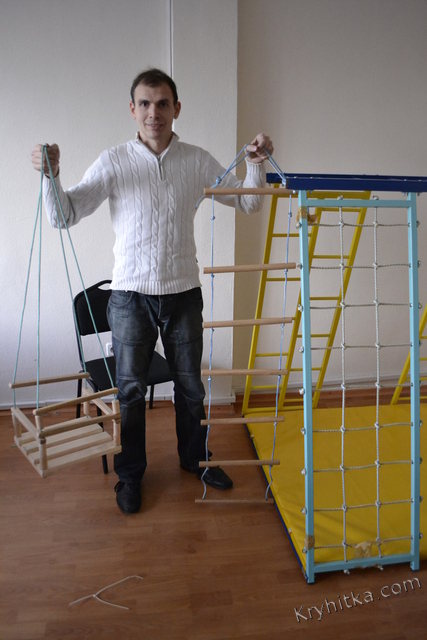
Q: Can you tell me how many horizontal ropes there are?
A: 9